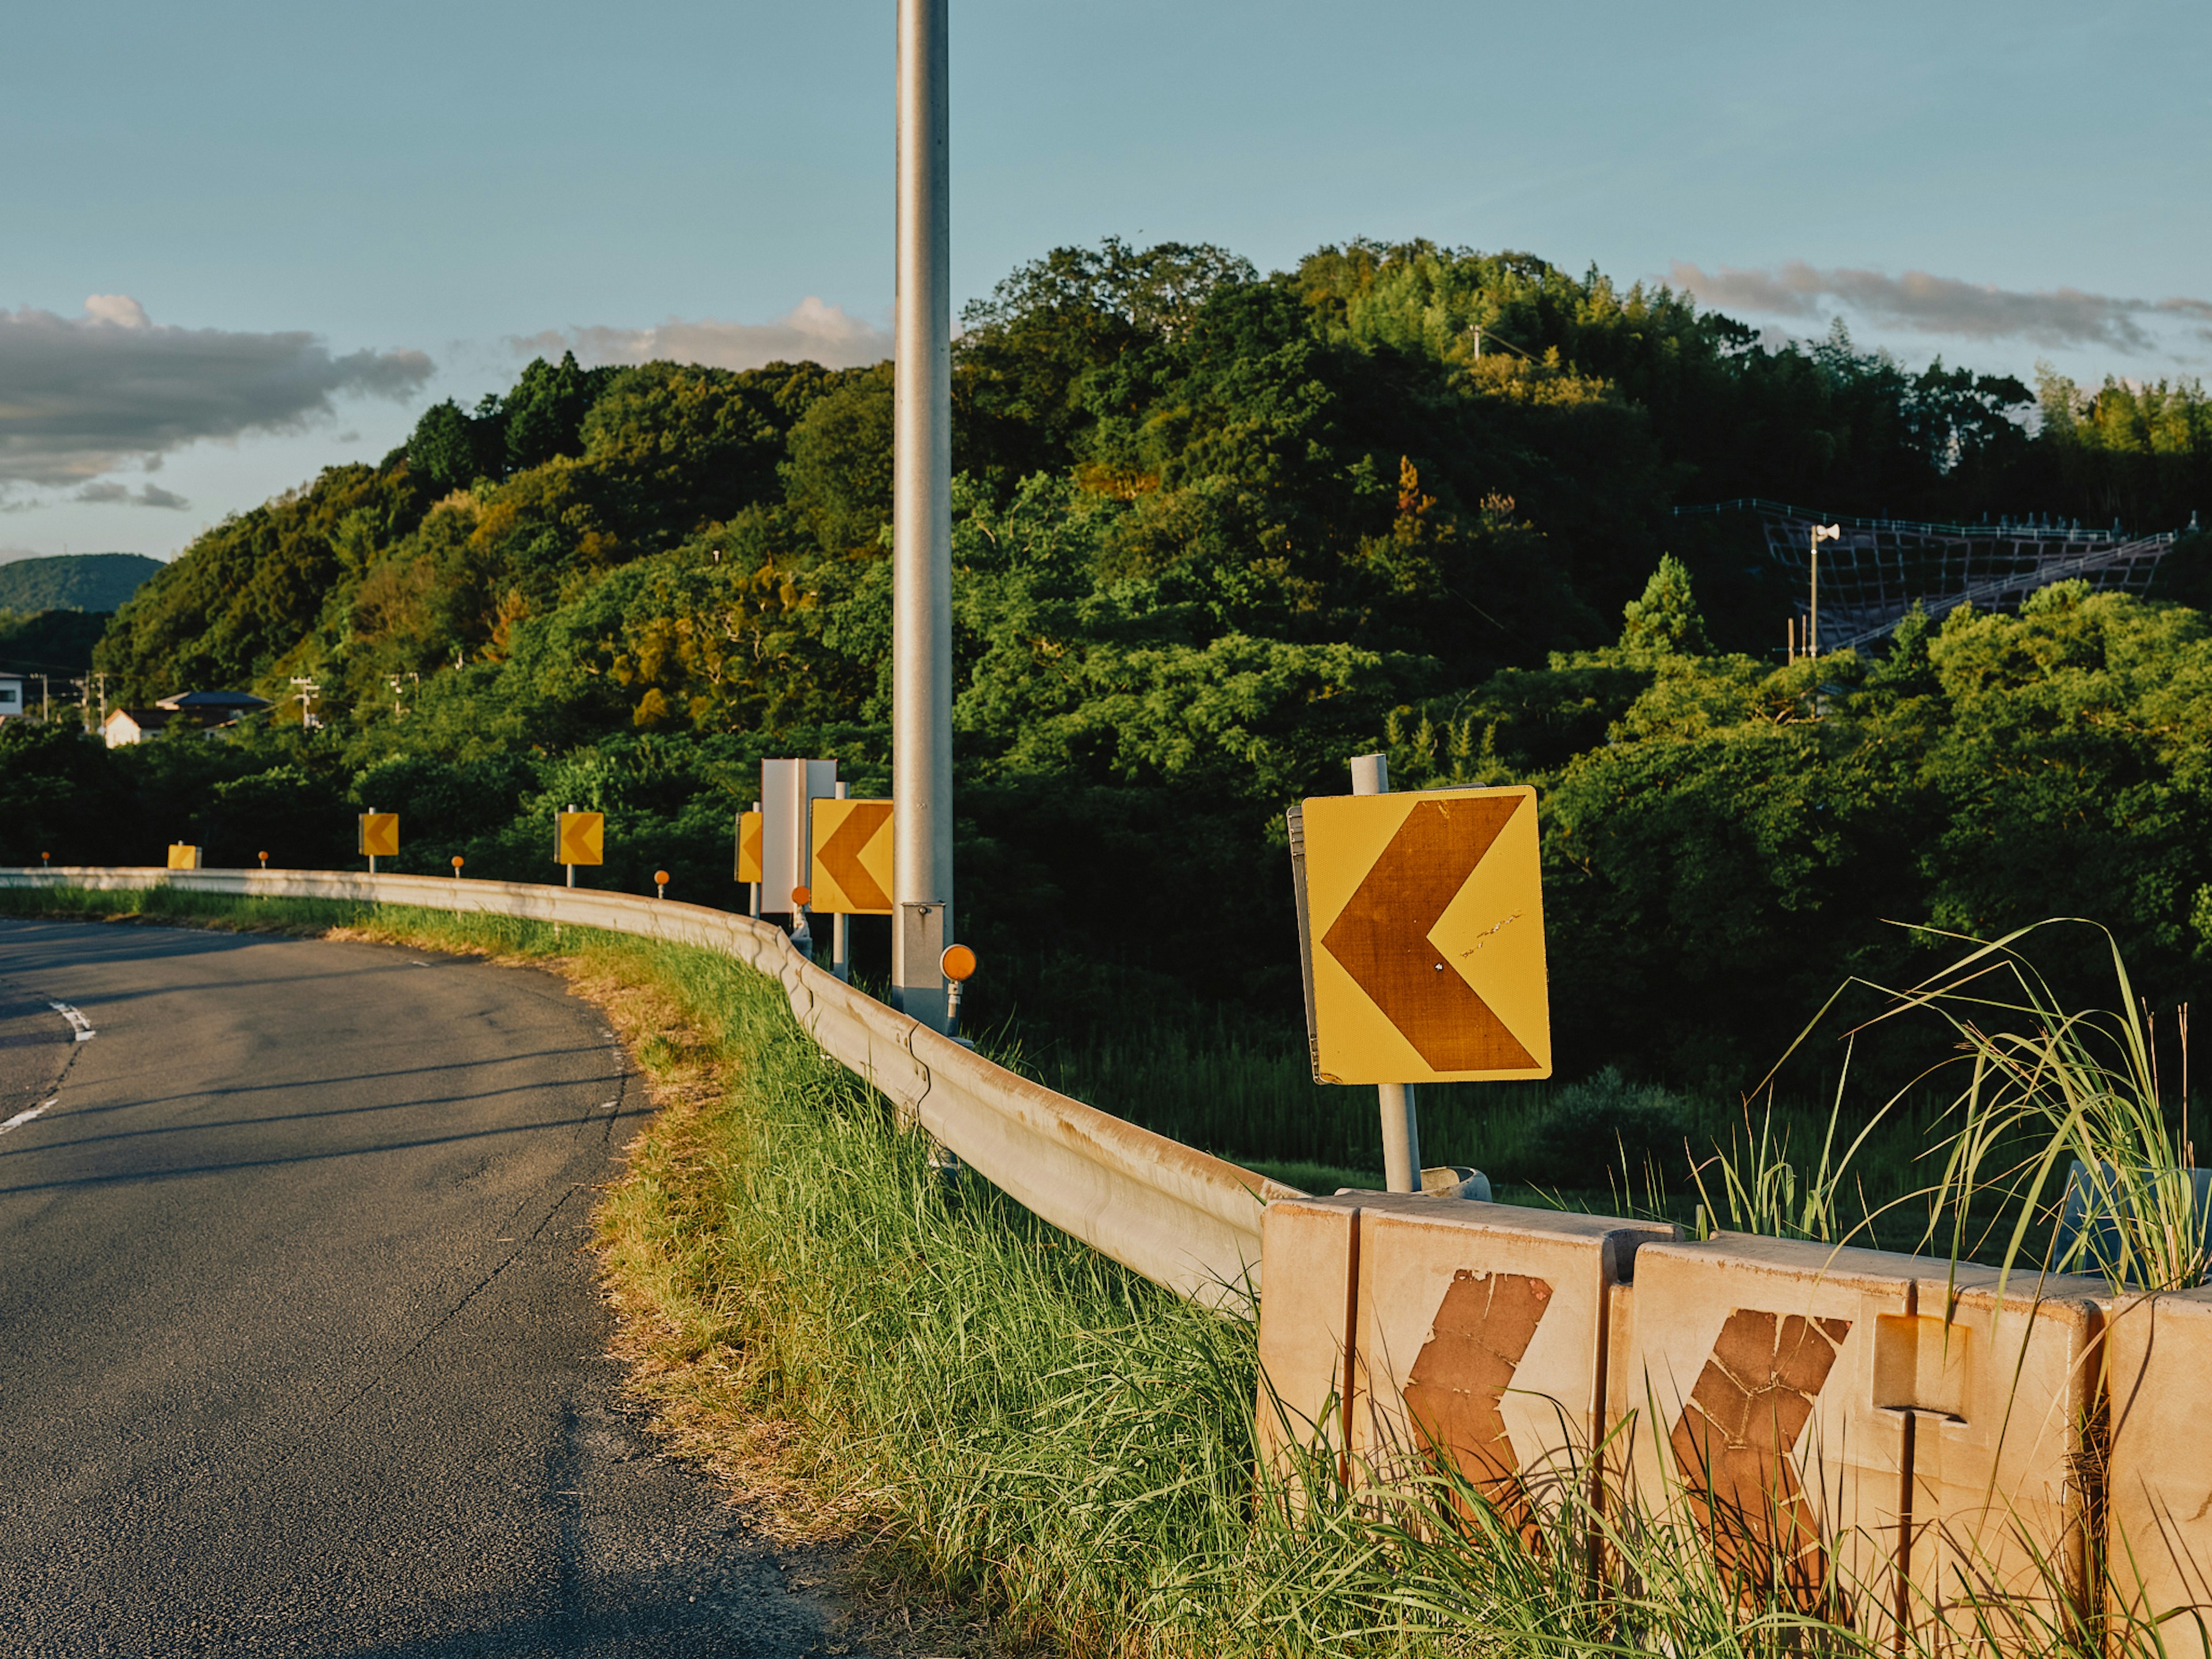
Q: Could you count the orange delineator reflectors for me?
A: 6